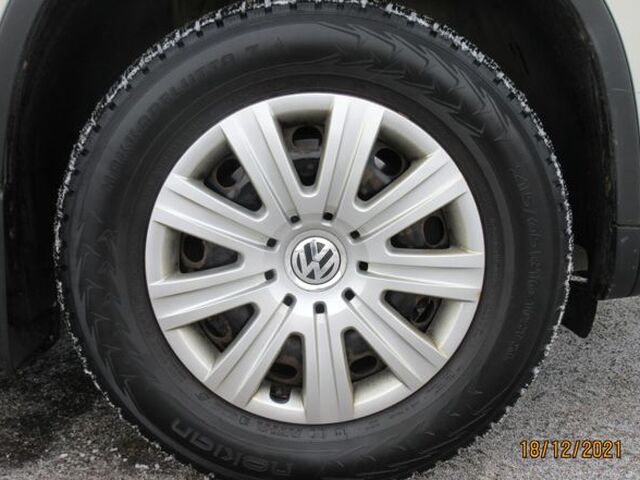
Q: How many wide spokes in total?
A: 9